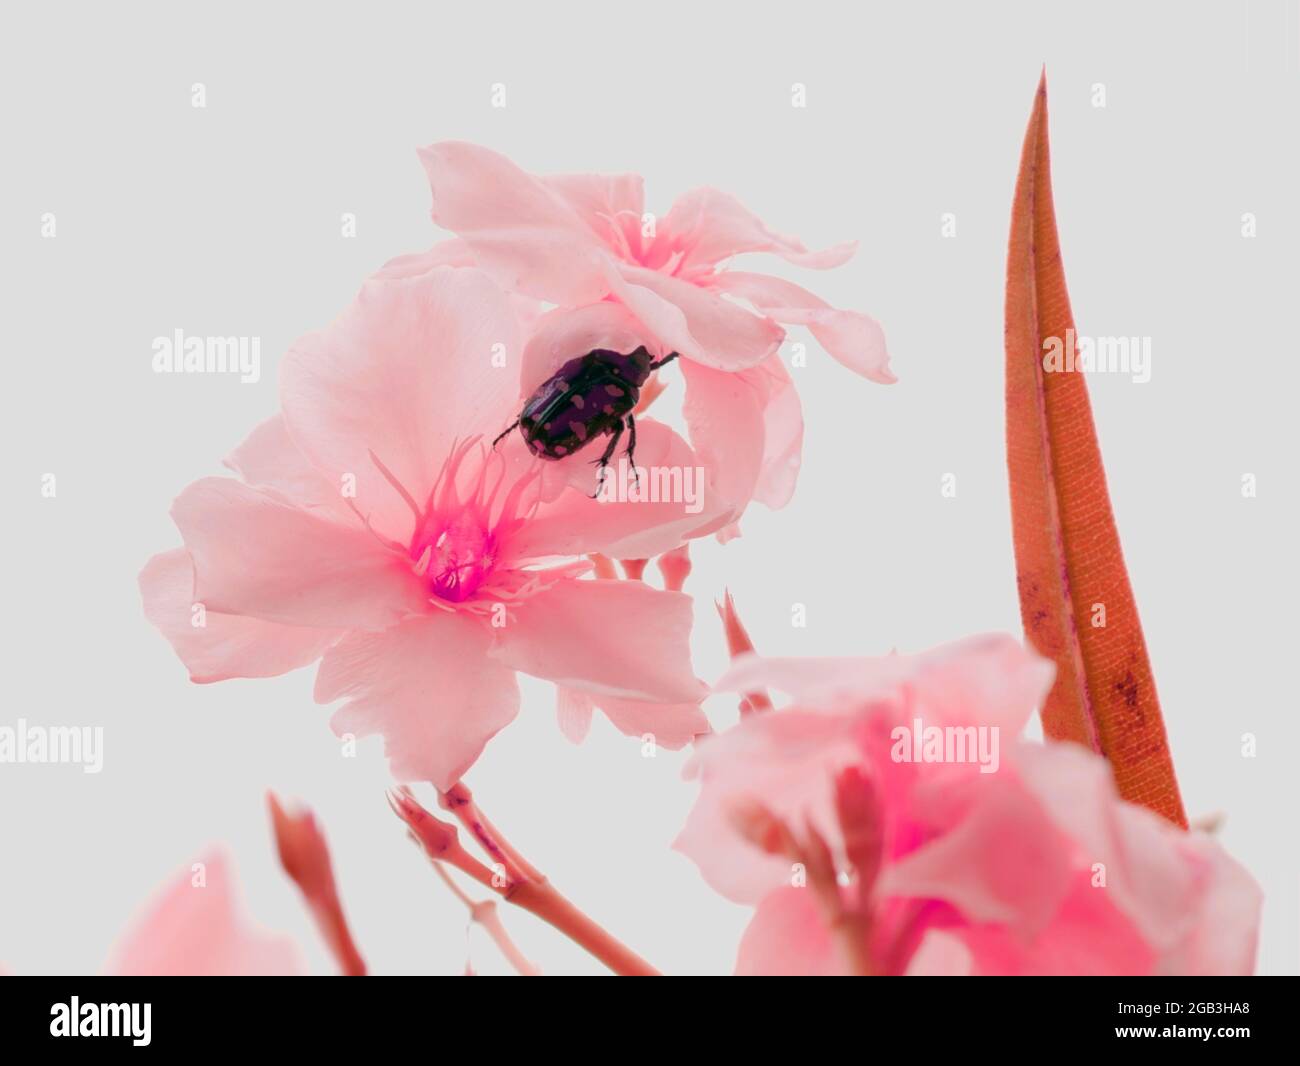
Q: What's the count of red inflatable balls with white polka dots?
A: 0